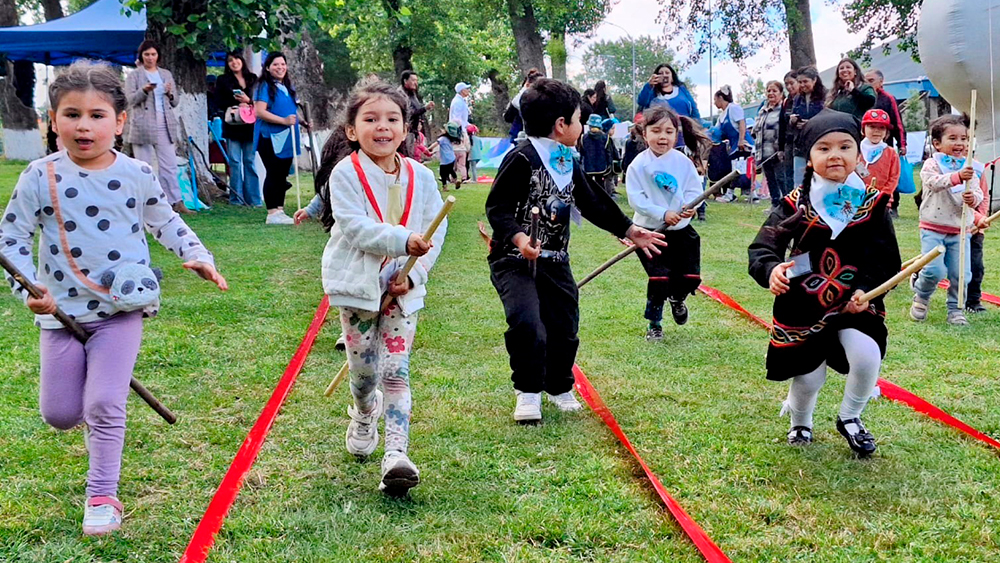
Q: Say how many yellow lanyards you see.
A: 0